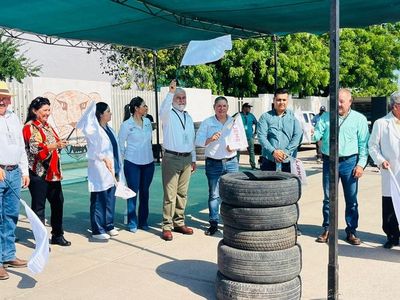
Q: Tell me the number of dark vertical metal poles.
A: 3